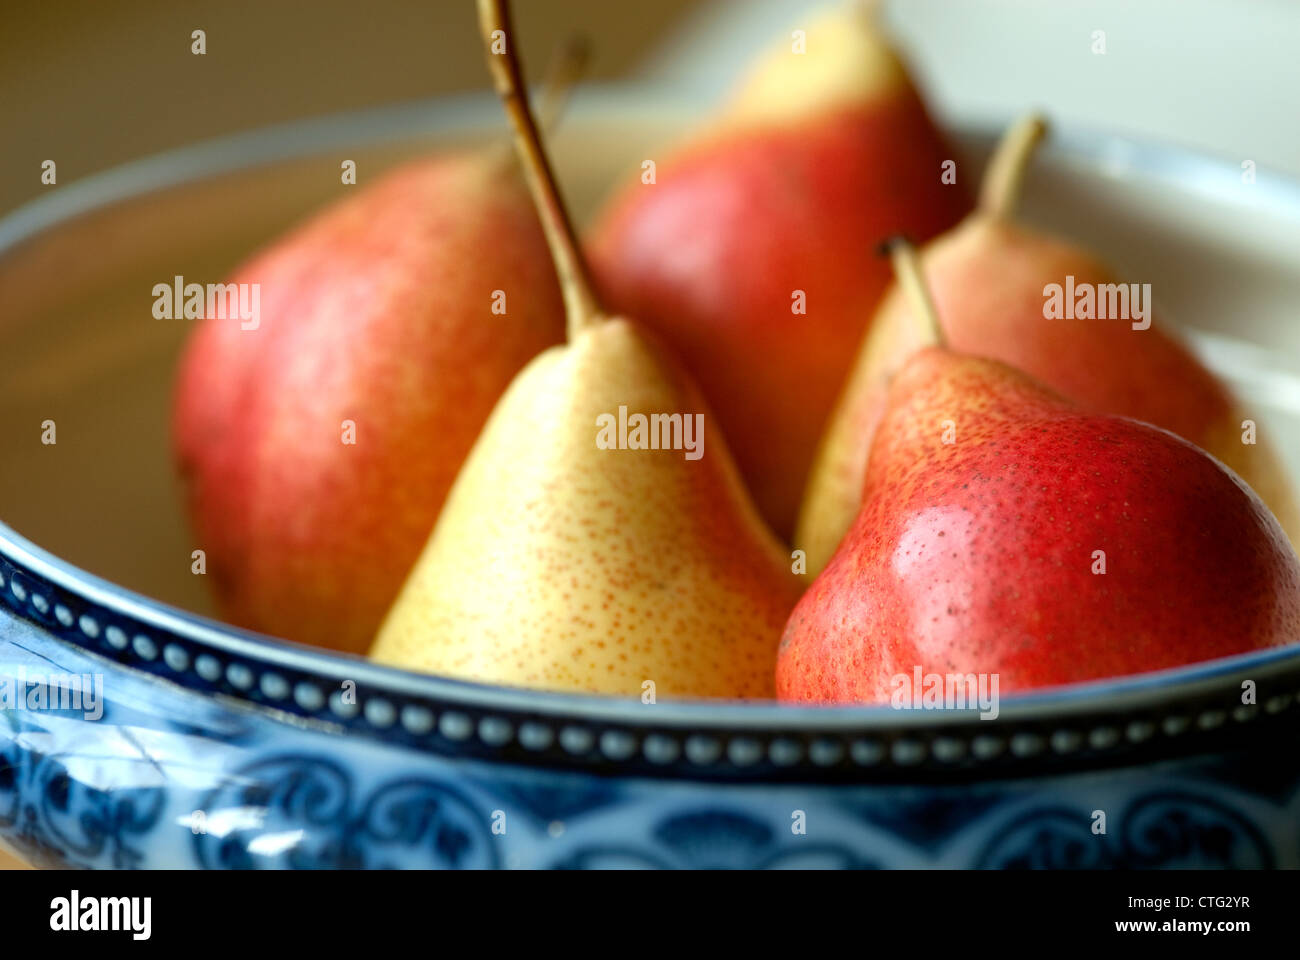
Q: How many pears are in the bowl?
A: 5